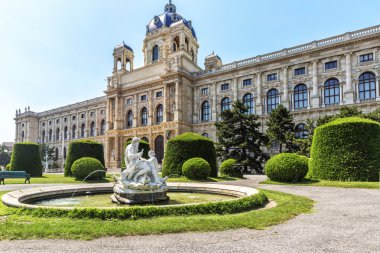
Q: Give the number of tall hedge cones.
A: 5